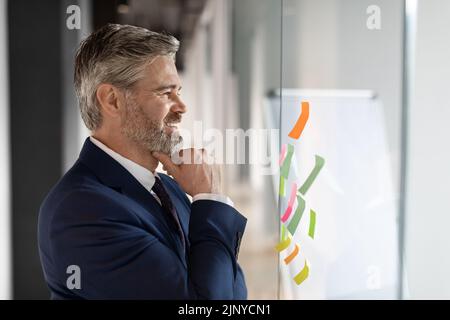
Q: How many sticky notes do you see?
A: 12